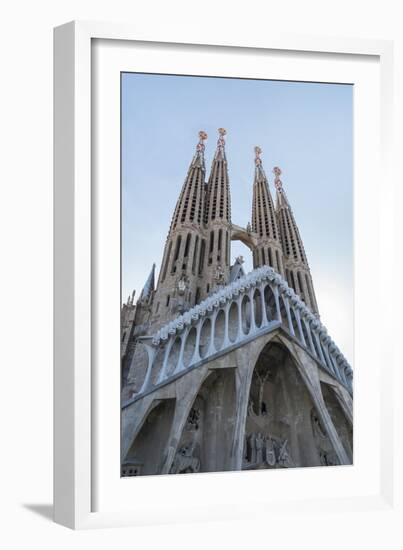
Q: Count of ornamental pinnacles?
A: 4